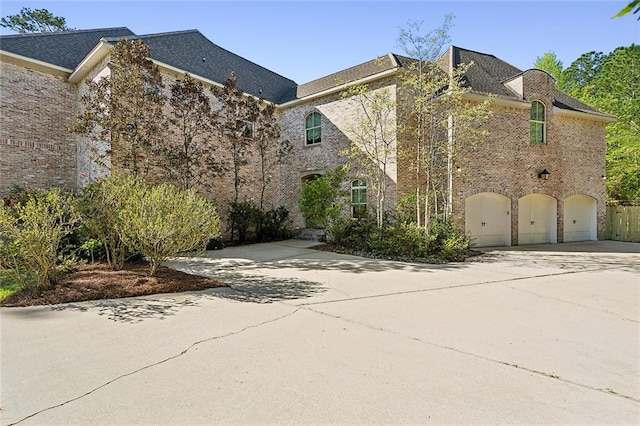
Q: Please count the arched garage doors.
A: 3